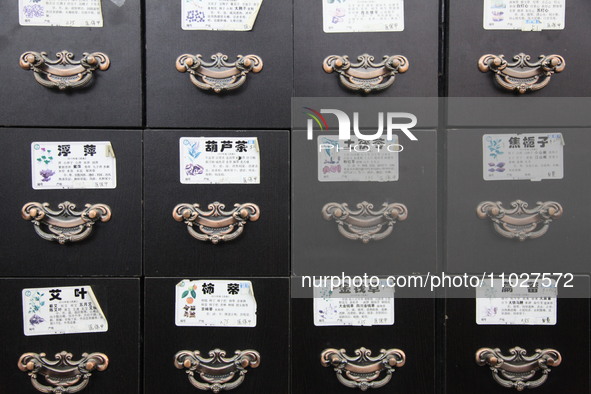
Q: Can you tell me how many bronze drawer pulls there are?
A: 12